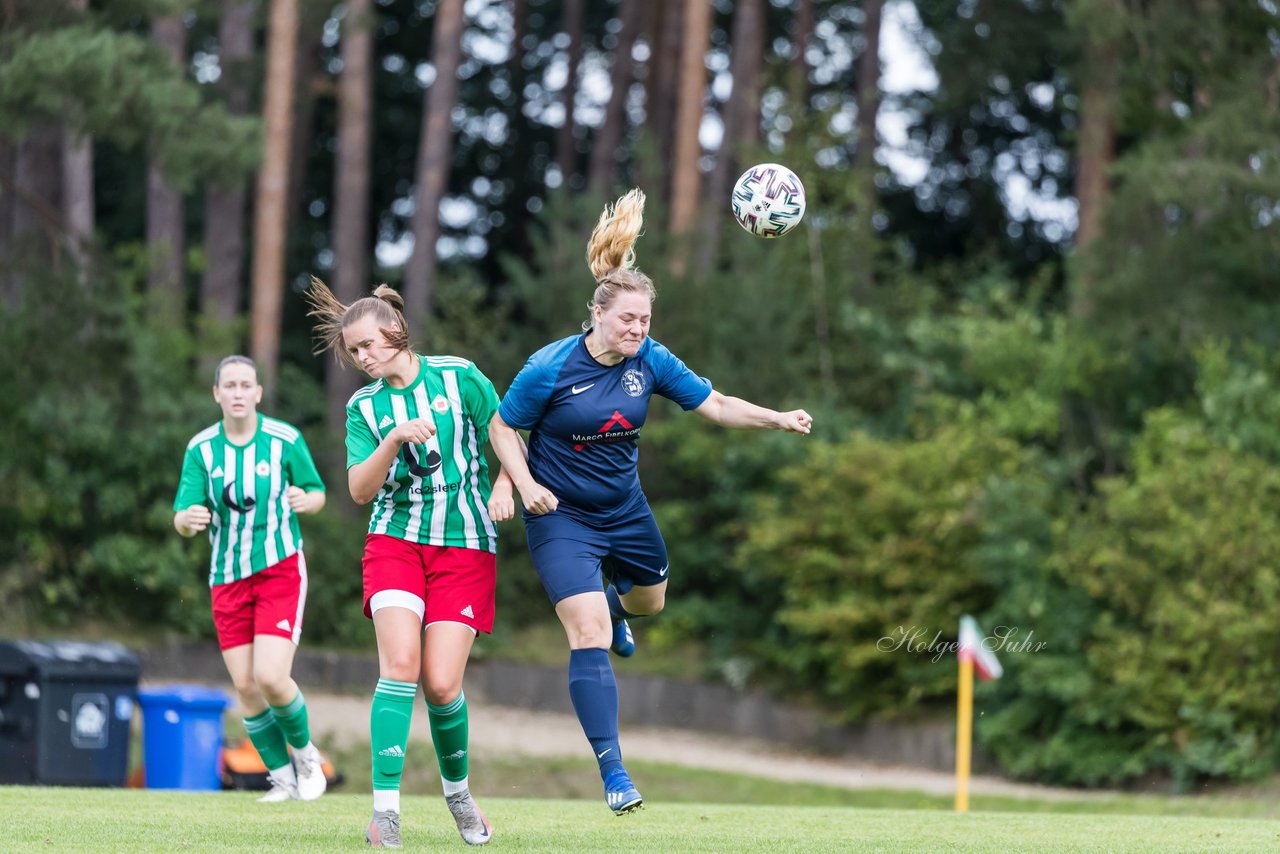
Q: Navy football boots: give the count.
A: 2